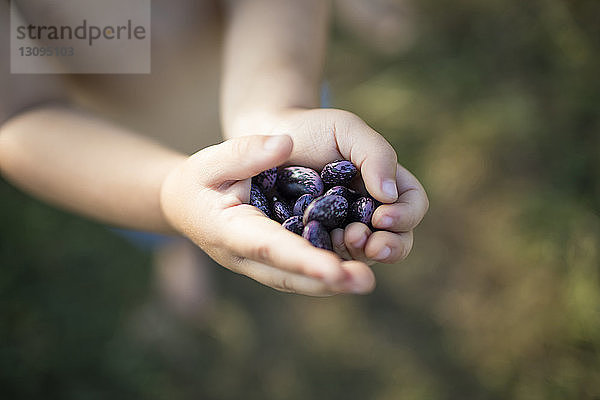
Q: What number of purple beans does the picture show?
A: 11